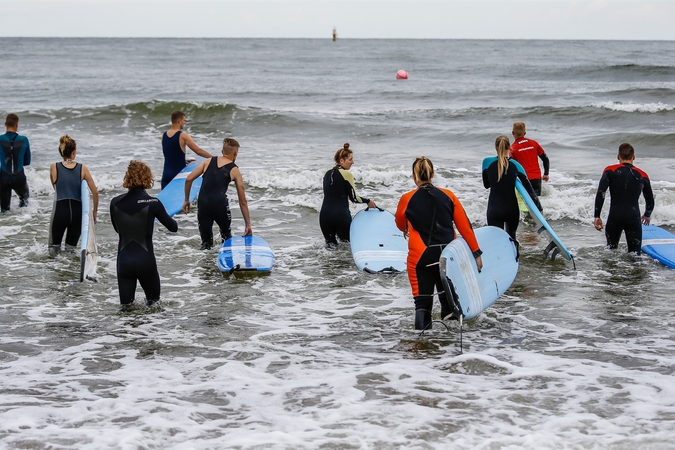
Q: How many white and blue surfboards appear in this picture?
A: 7